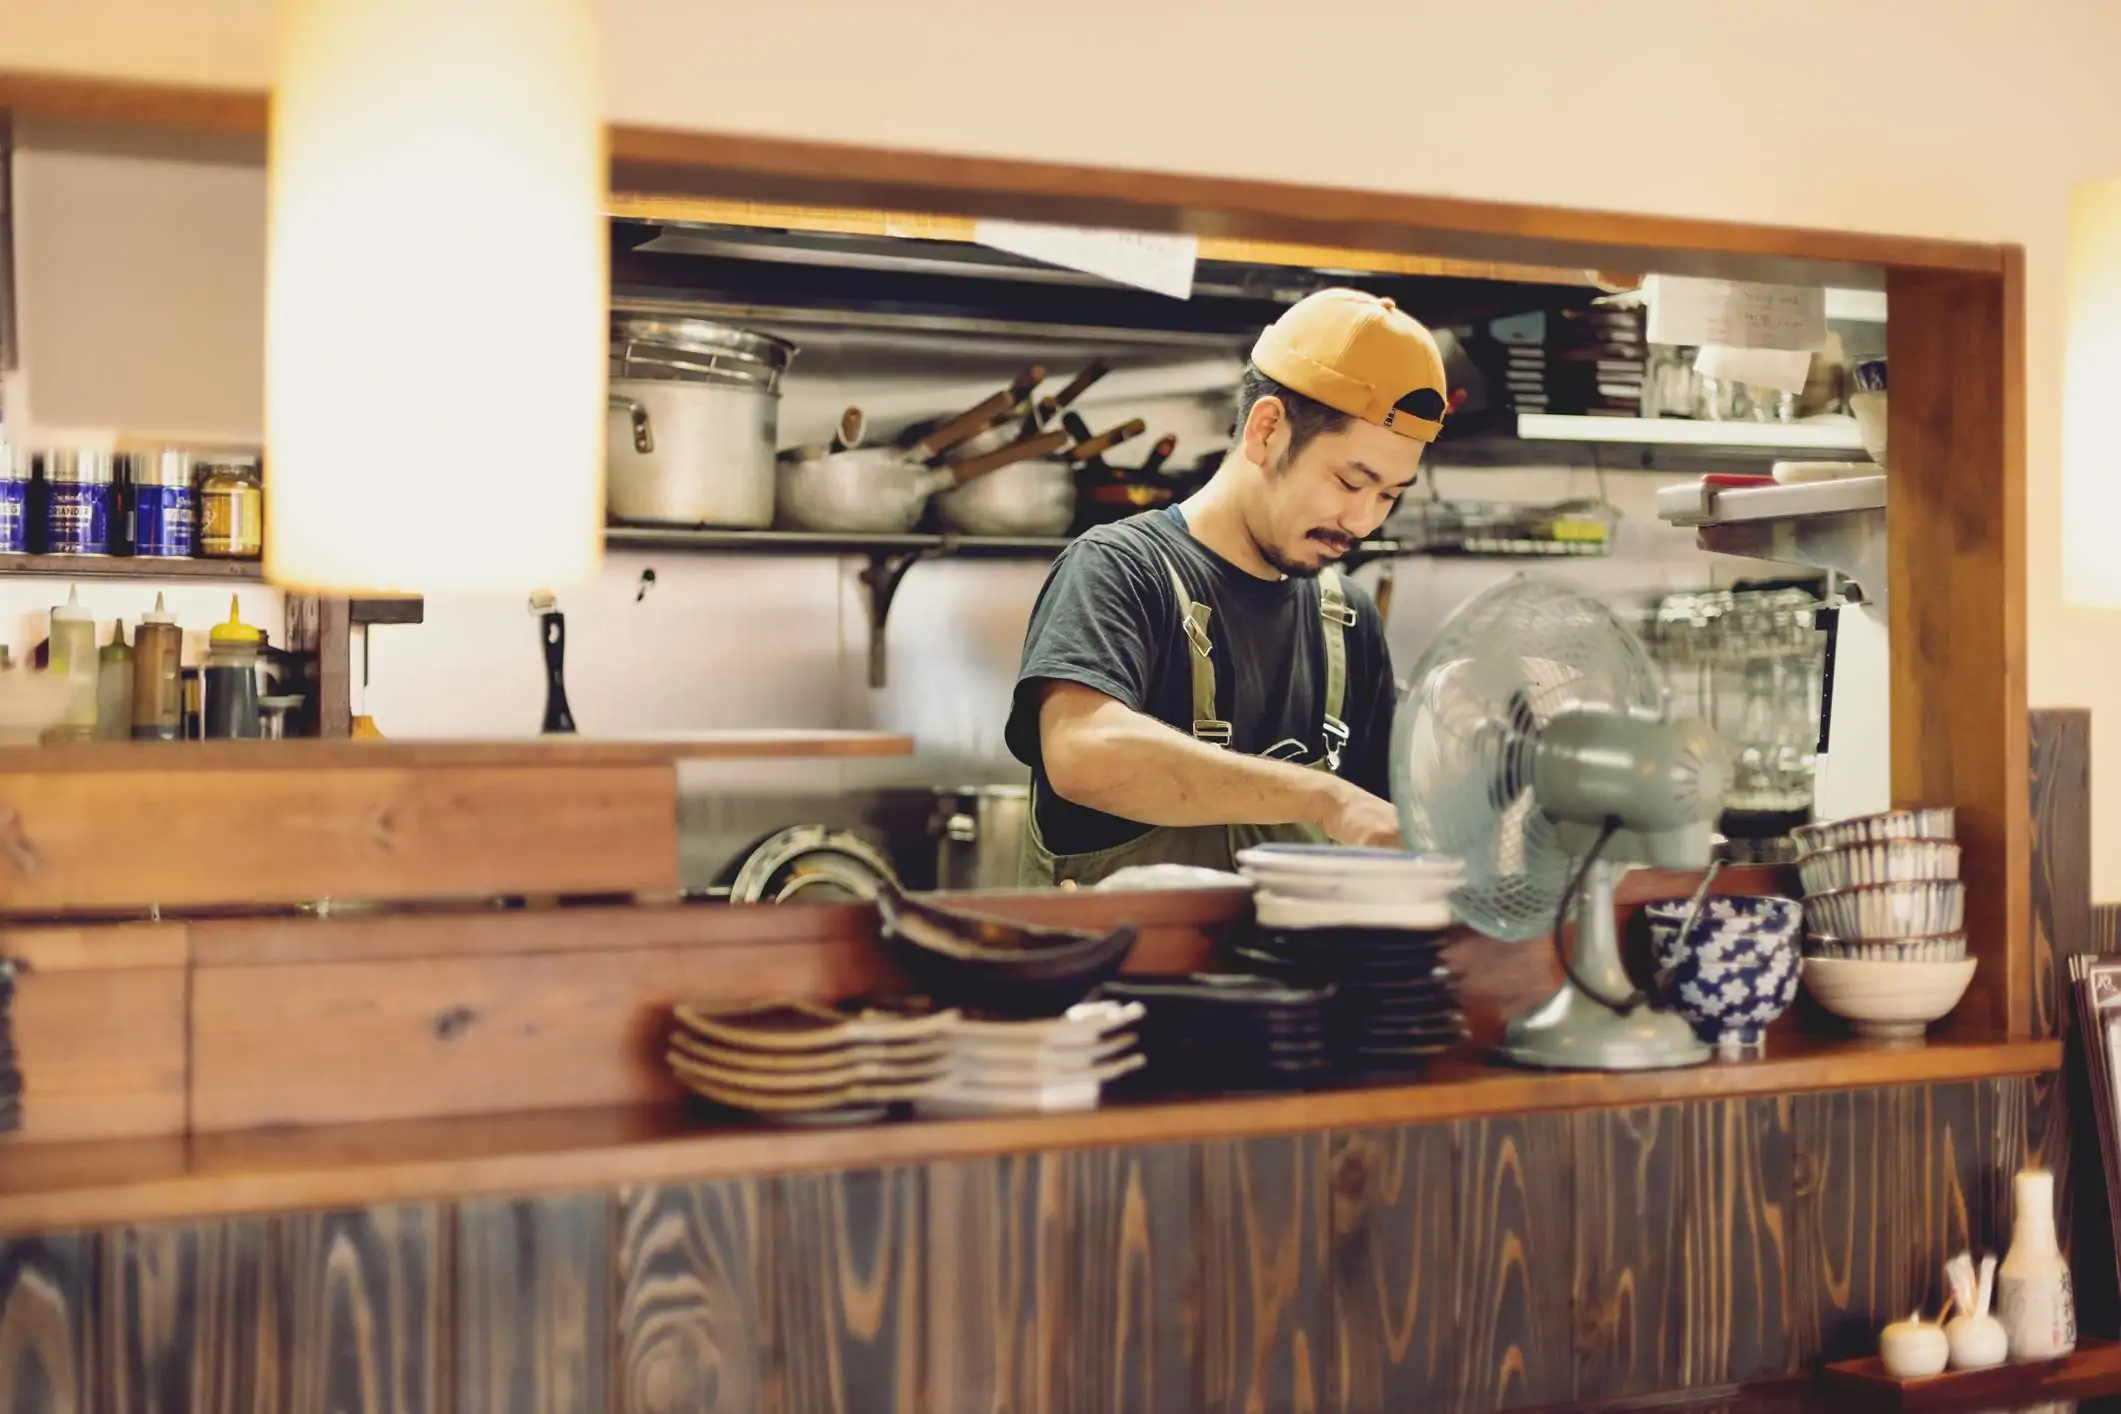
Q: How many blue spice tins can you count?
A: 3